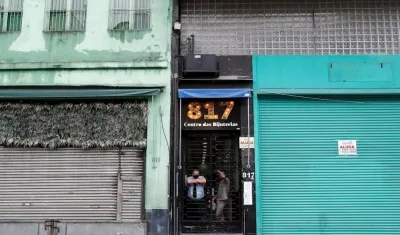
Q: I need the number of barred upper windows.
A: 3